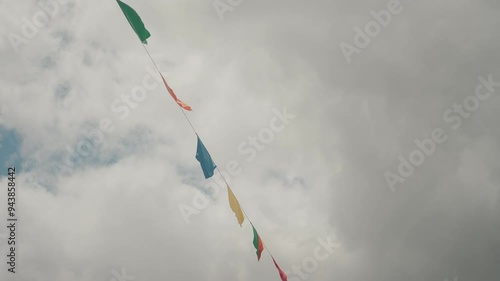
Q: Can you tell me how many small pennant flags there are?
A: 6